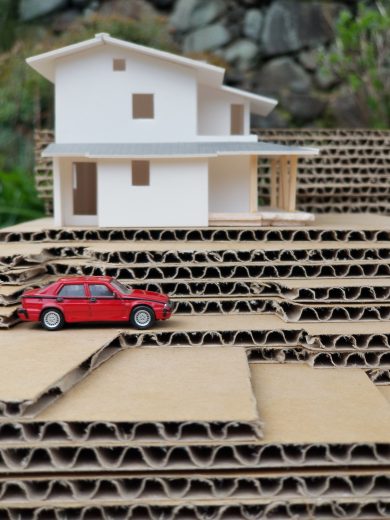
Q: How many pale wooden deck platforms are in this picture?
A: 1